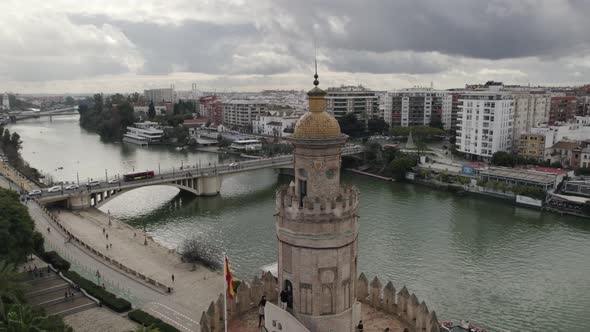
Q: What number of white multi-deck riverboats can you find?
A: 1